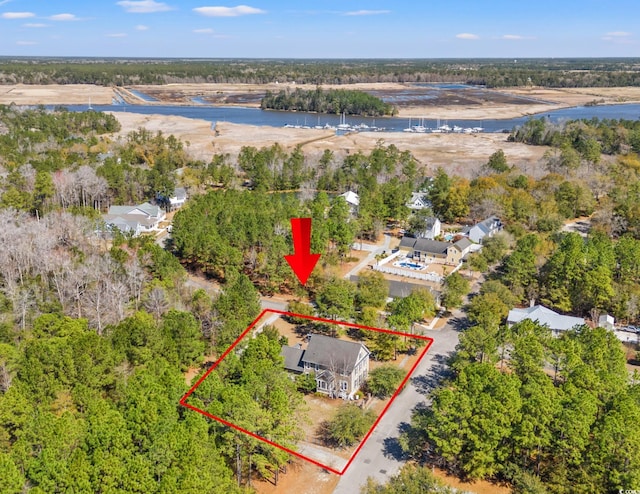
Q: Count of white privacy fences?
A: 1